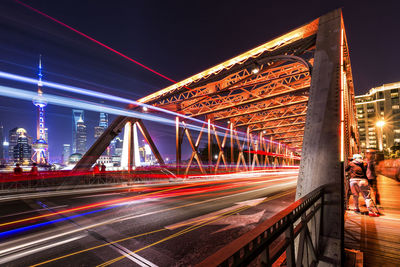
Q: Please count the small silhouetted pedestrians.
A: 4